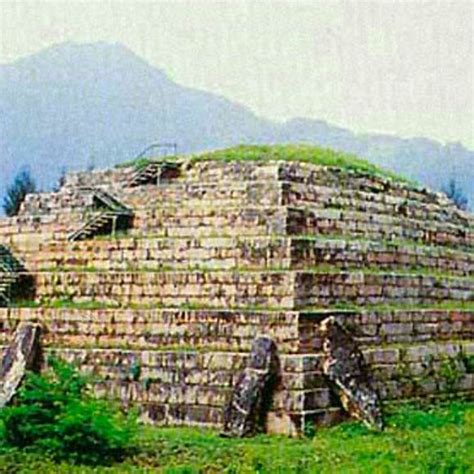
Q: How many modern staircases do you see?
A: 3